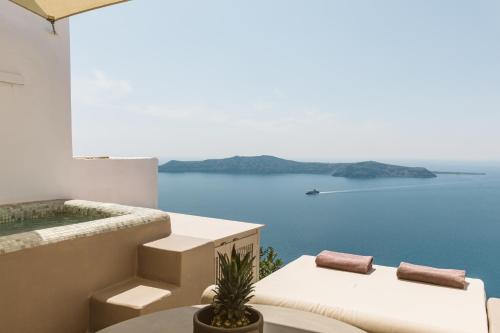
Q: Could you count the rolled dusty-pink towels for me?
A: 2